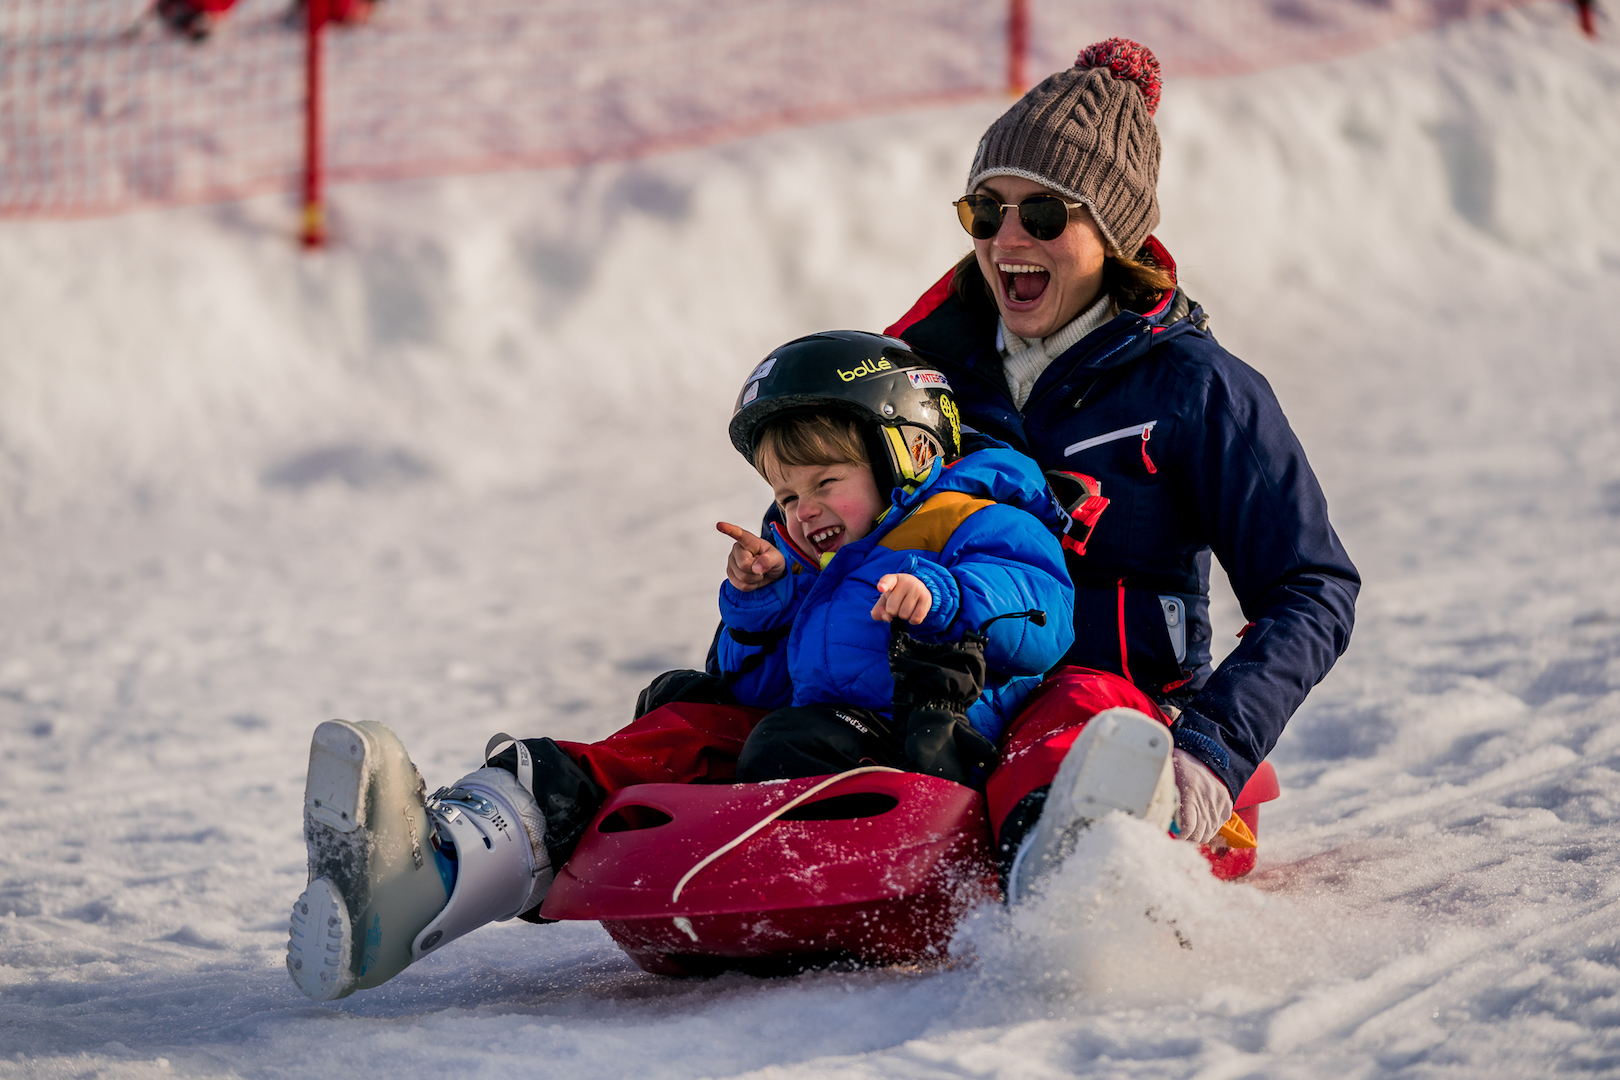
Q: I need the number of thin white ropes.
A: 1